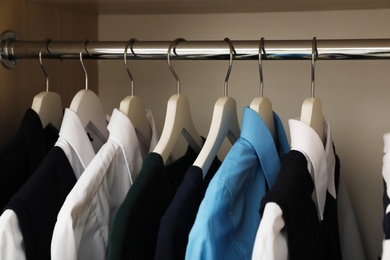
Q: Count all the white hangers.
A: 7